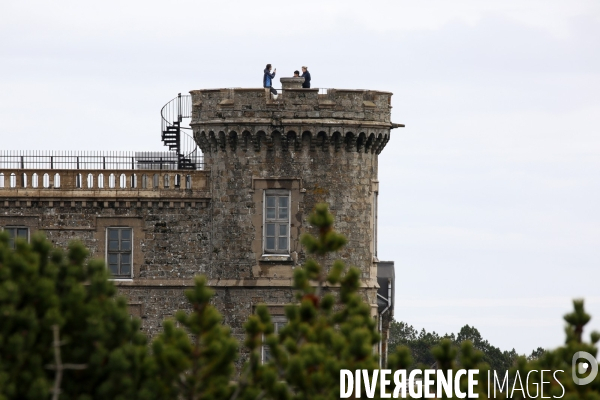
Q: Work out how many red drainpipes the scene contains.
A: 0